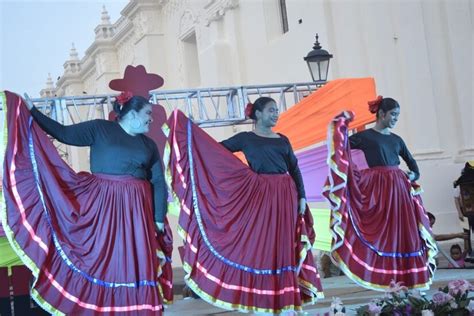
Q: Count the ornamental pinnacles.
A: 3